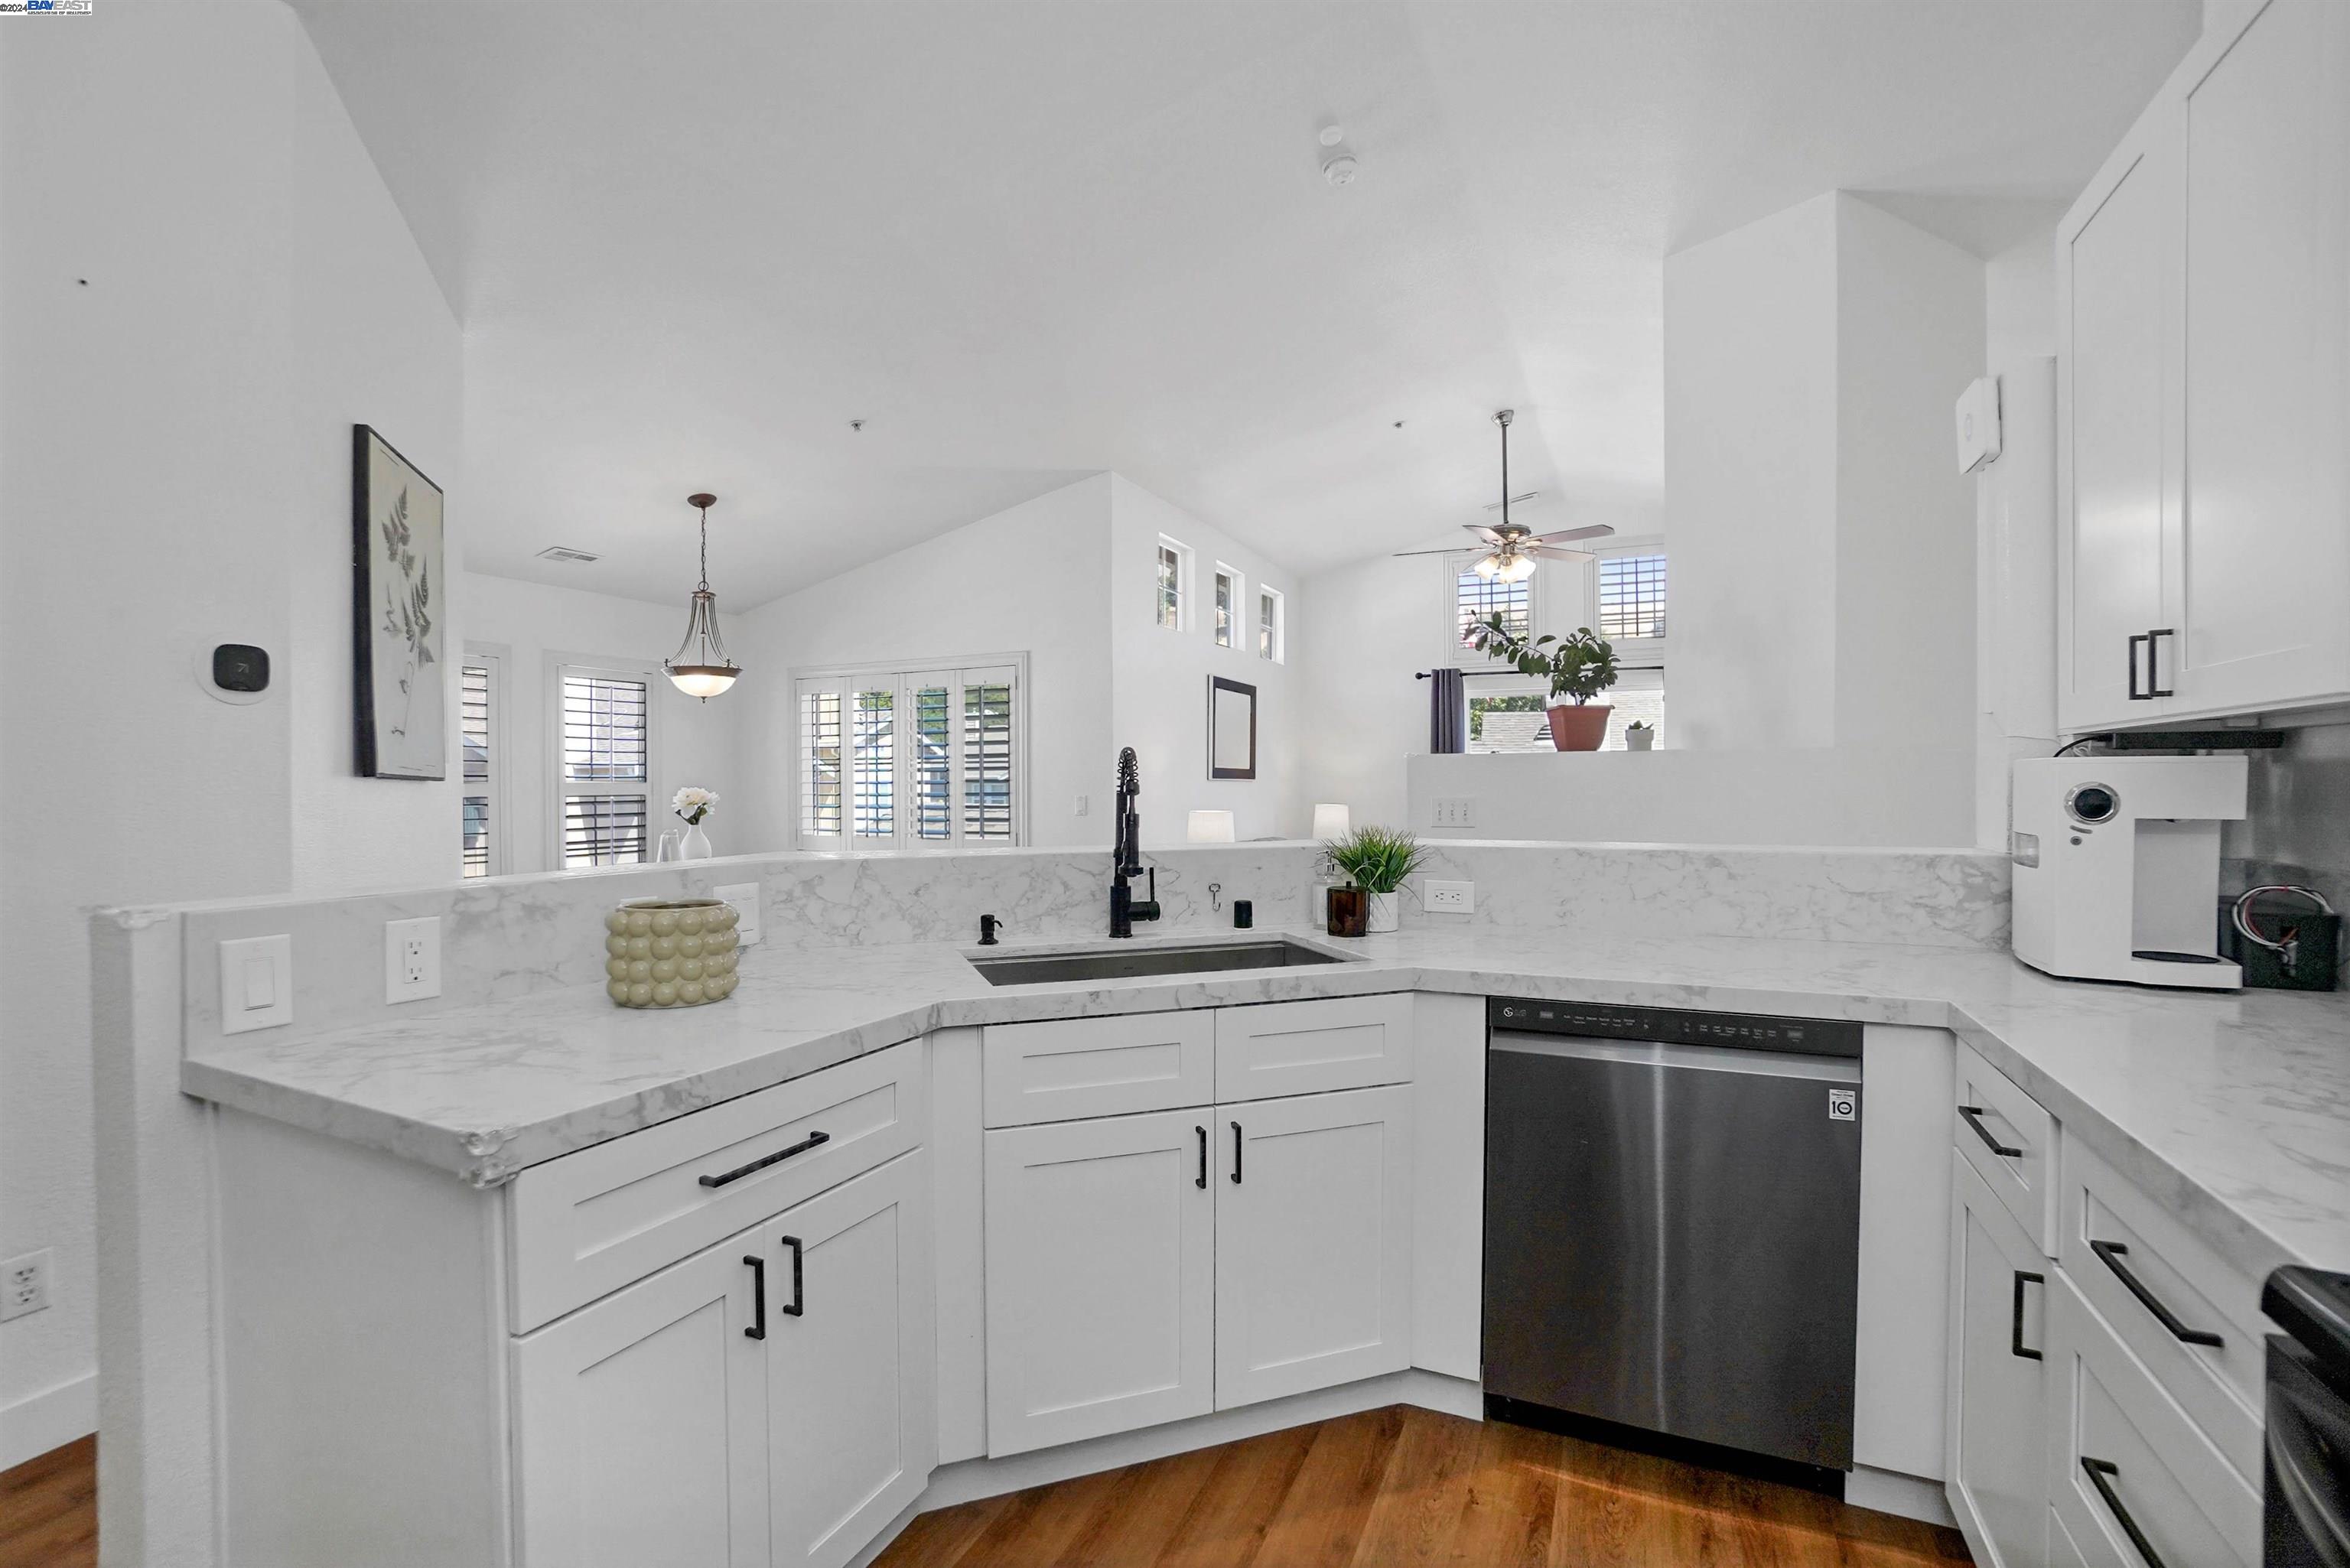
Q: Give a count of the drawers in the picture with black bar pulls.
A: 4